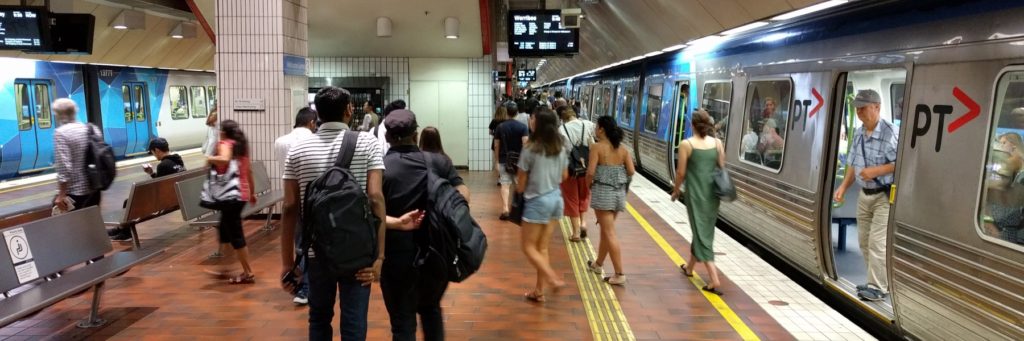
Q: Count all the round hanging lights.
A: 4